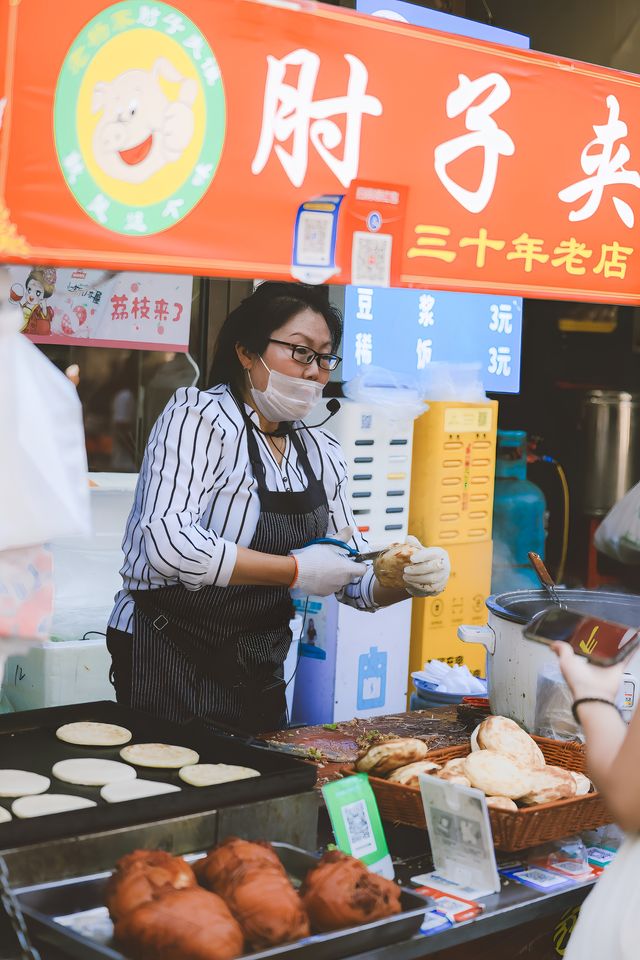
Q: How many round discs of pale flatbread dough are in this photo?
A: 8